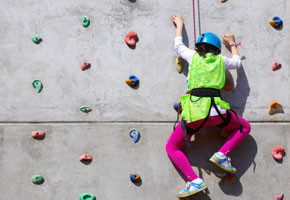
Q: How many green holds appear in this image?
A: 6